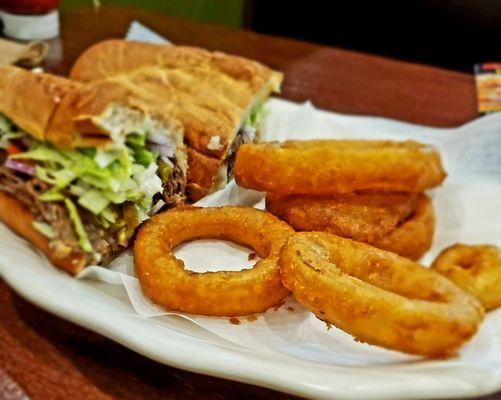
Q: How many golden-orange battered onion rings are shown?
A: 5